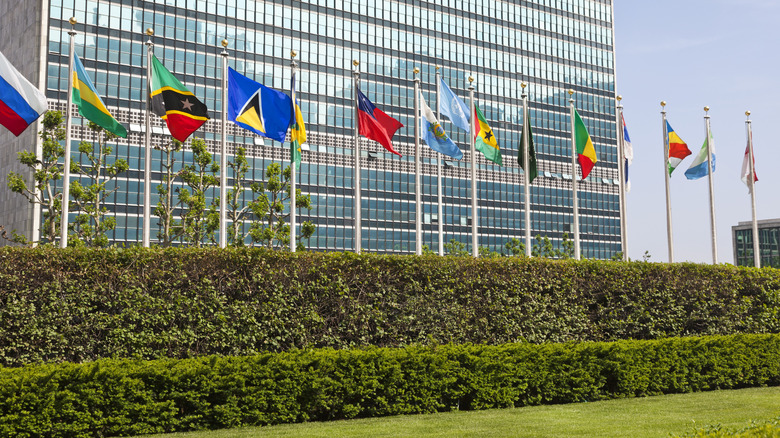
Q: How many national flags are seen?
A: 14